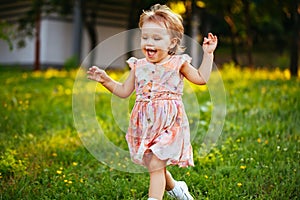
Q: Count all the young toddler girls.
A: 1